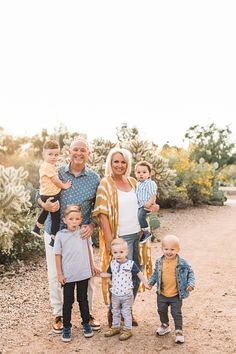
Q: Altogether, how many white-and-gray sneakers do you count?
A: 2